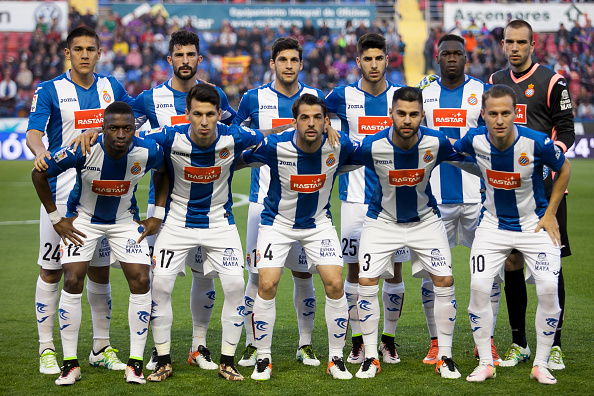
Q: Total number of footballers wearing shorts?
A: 11